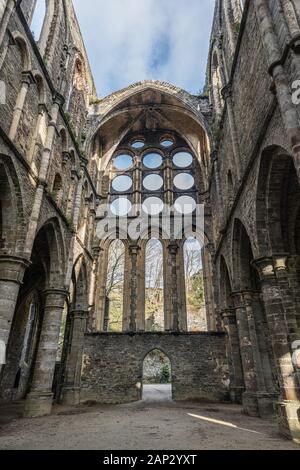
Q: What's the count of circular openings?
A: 11